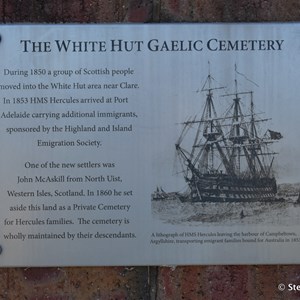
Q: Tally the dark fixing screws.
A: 2